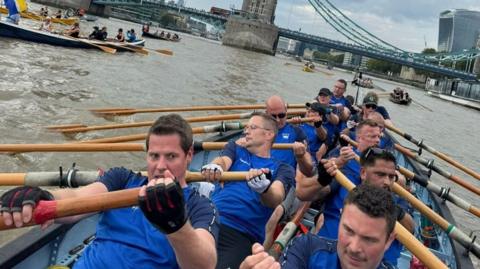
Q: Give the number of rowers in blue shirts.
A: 11